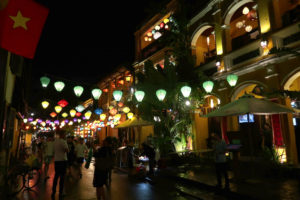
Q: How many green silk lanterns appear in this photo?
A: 10